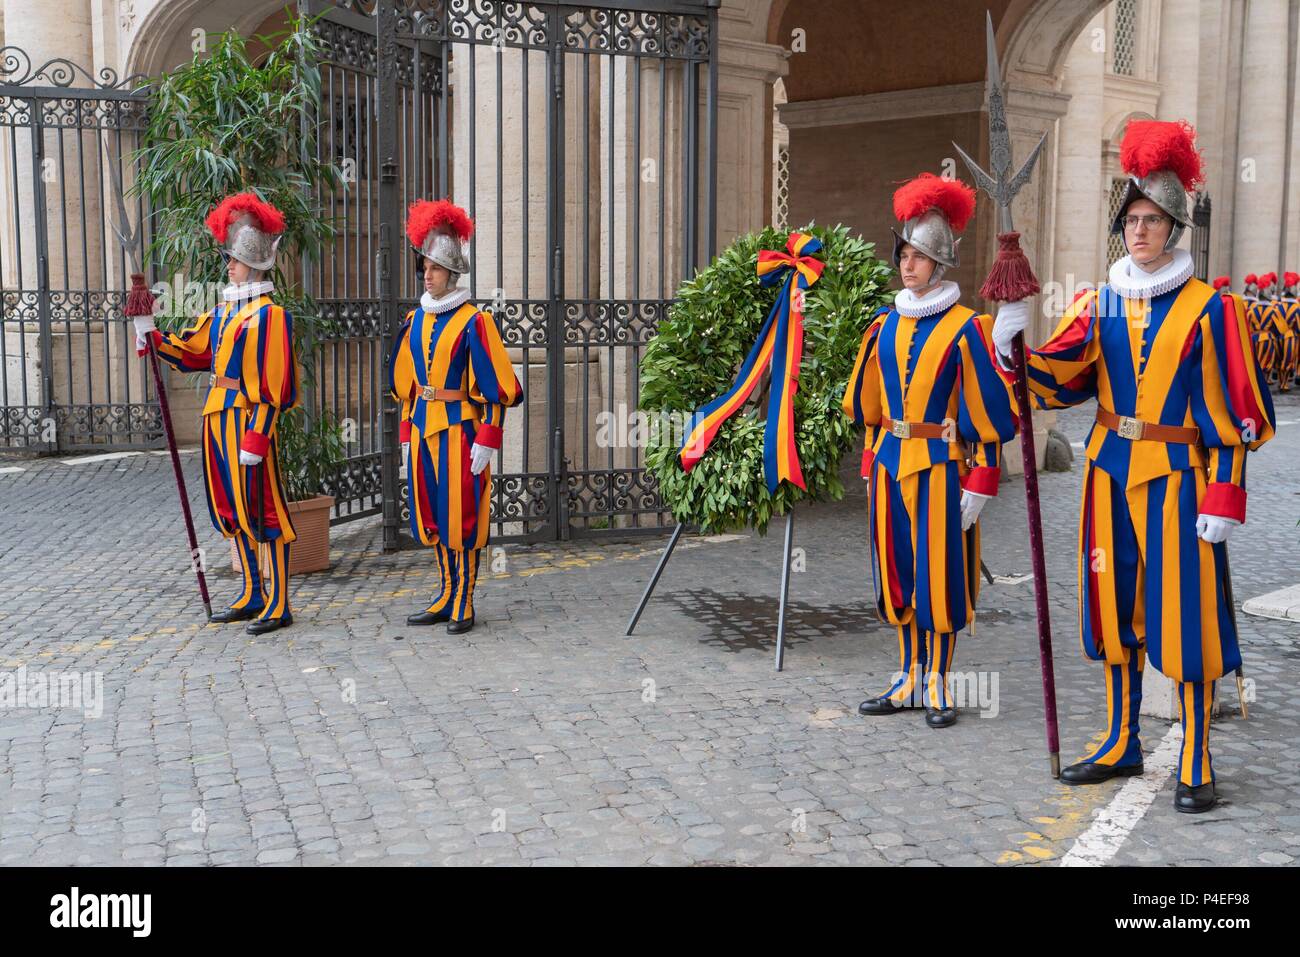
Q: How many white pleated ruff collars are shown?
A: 4